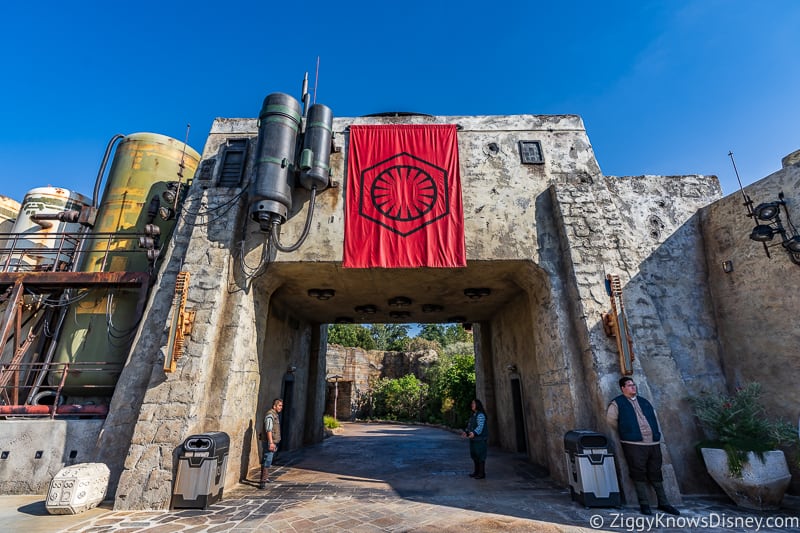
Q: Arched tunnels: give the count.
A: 1